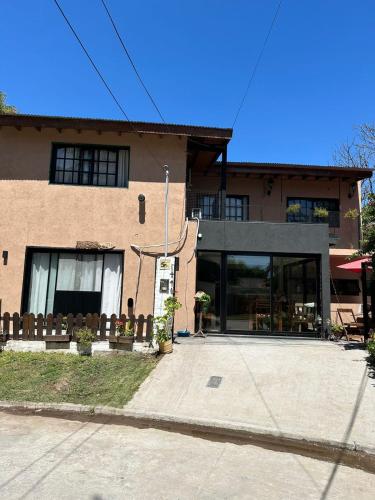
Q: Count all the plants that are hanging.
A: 3